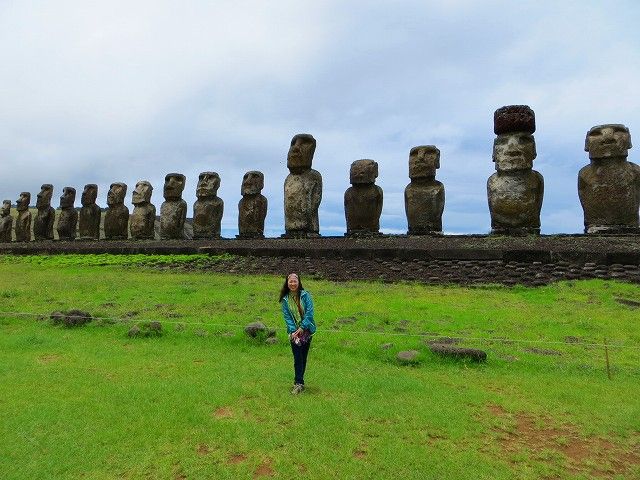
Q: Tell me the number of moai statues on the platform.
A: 15